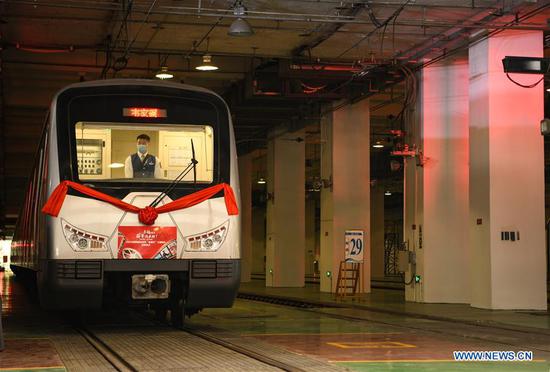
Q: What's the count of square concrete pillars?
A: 5